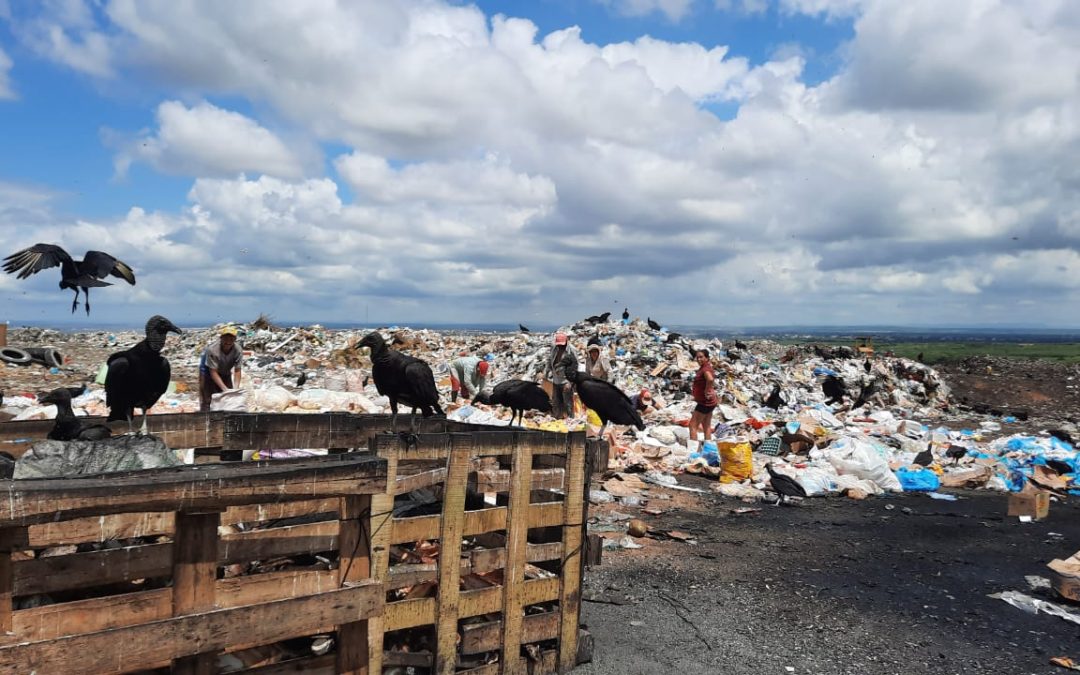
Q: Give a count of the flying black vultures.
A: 1